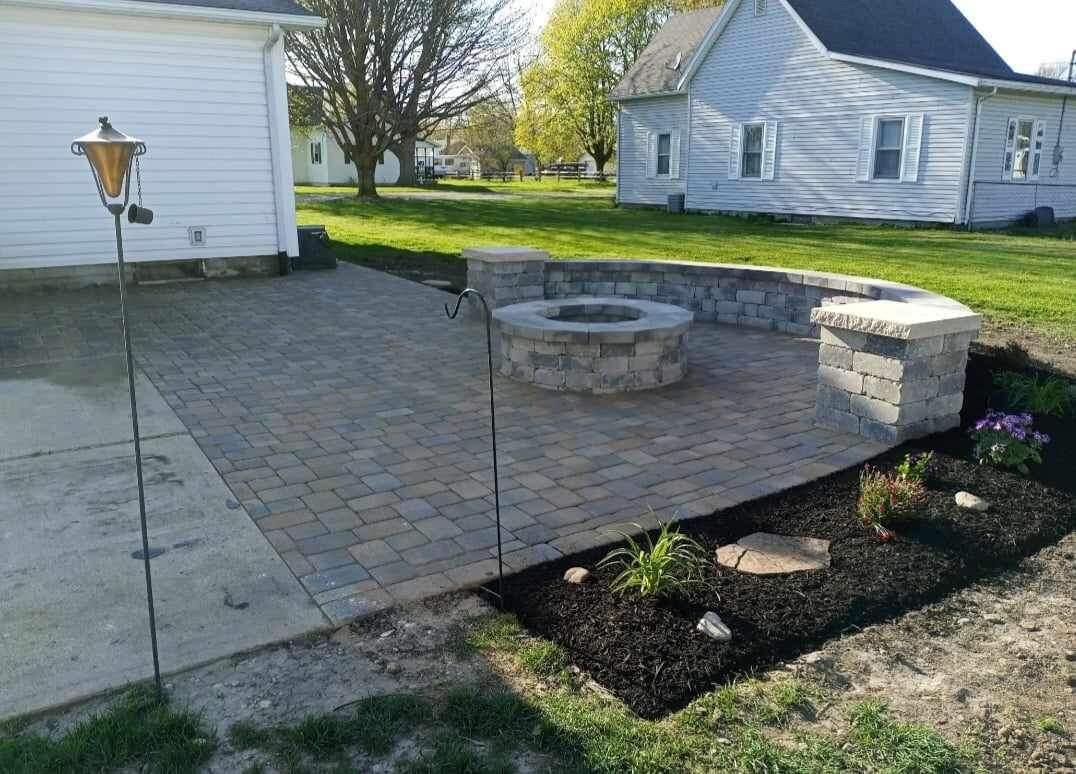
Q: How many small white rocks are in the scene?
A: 3